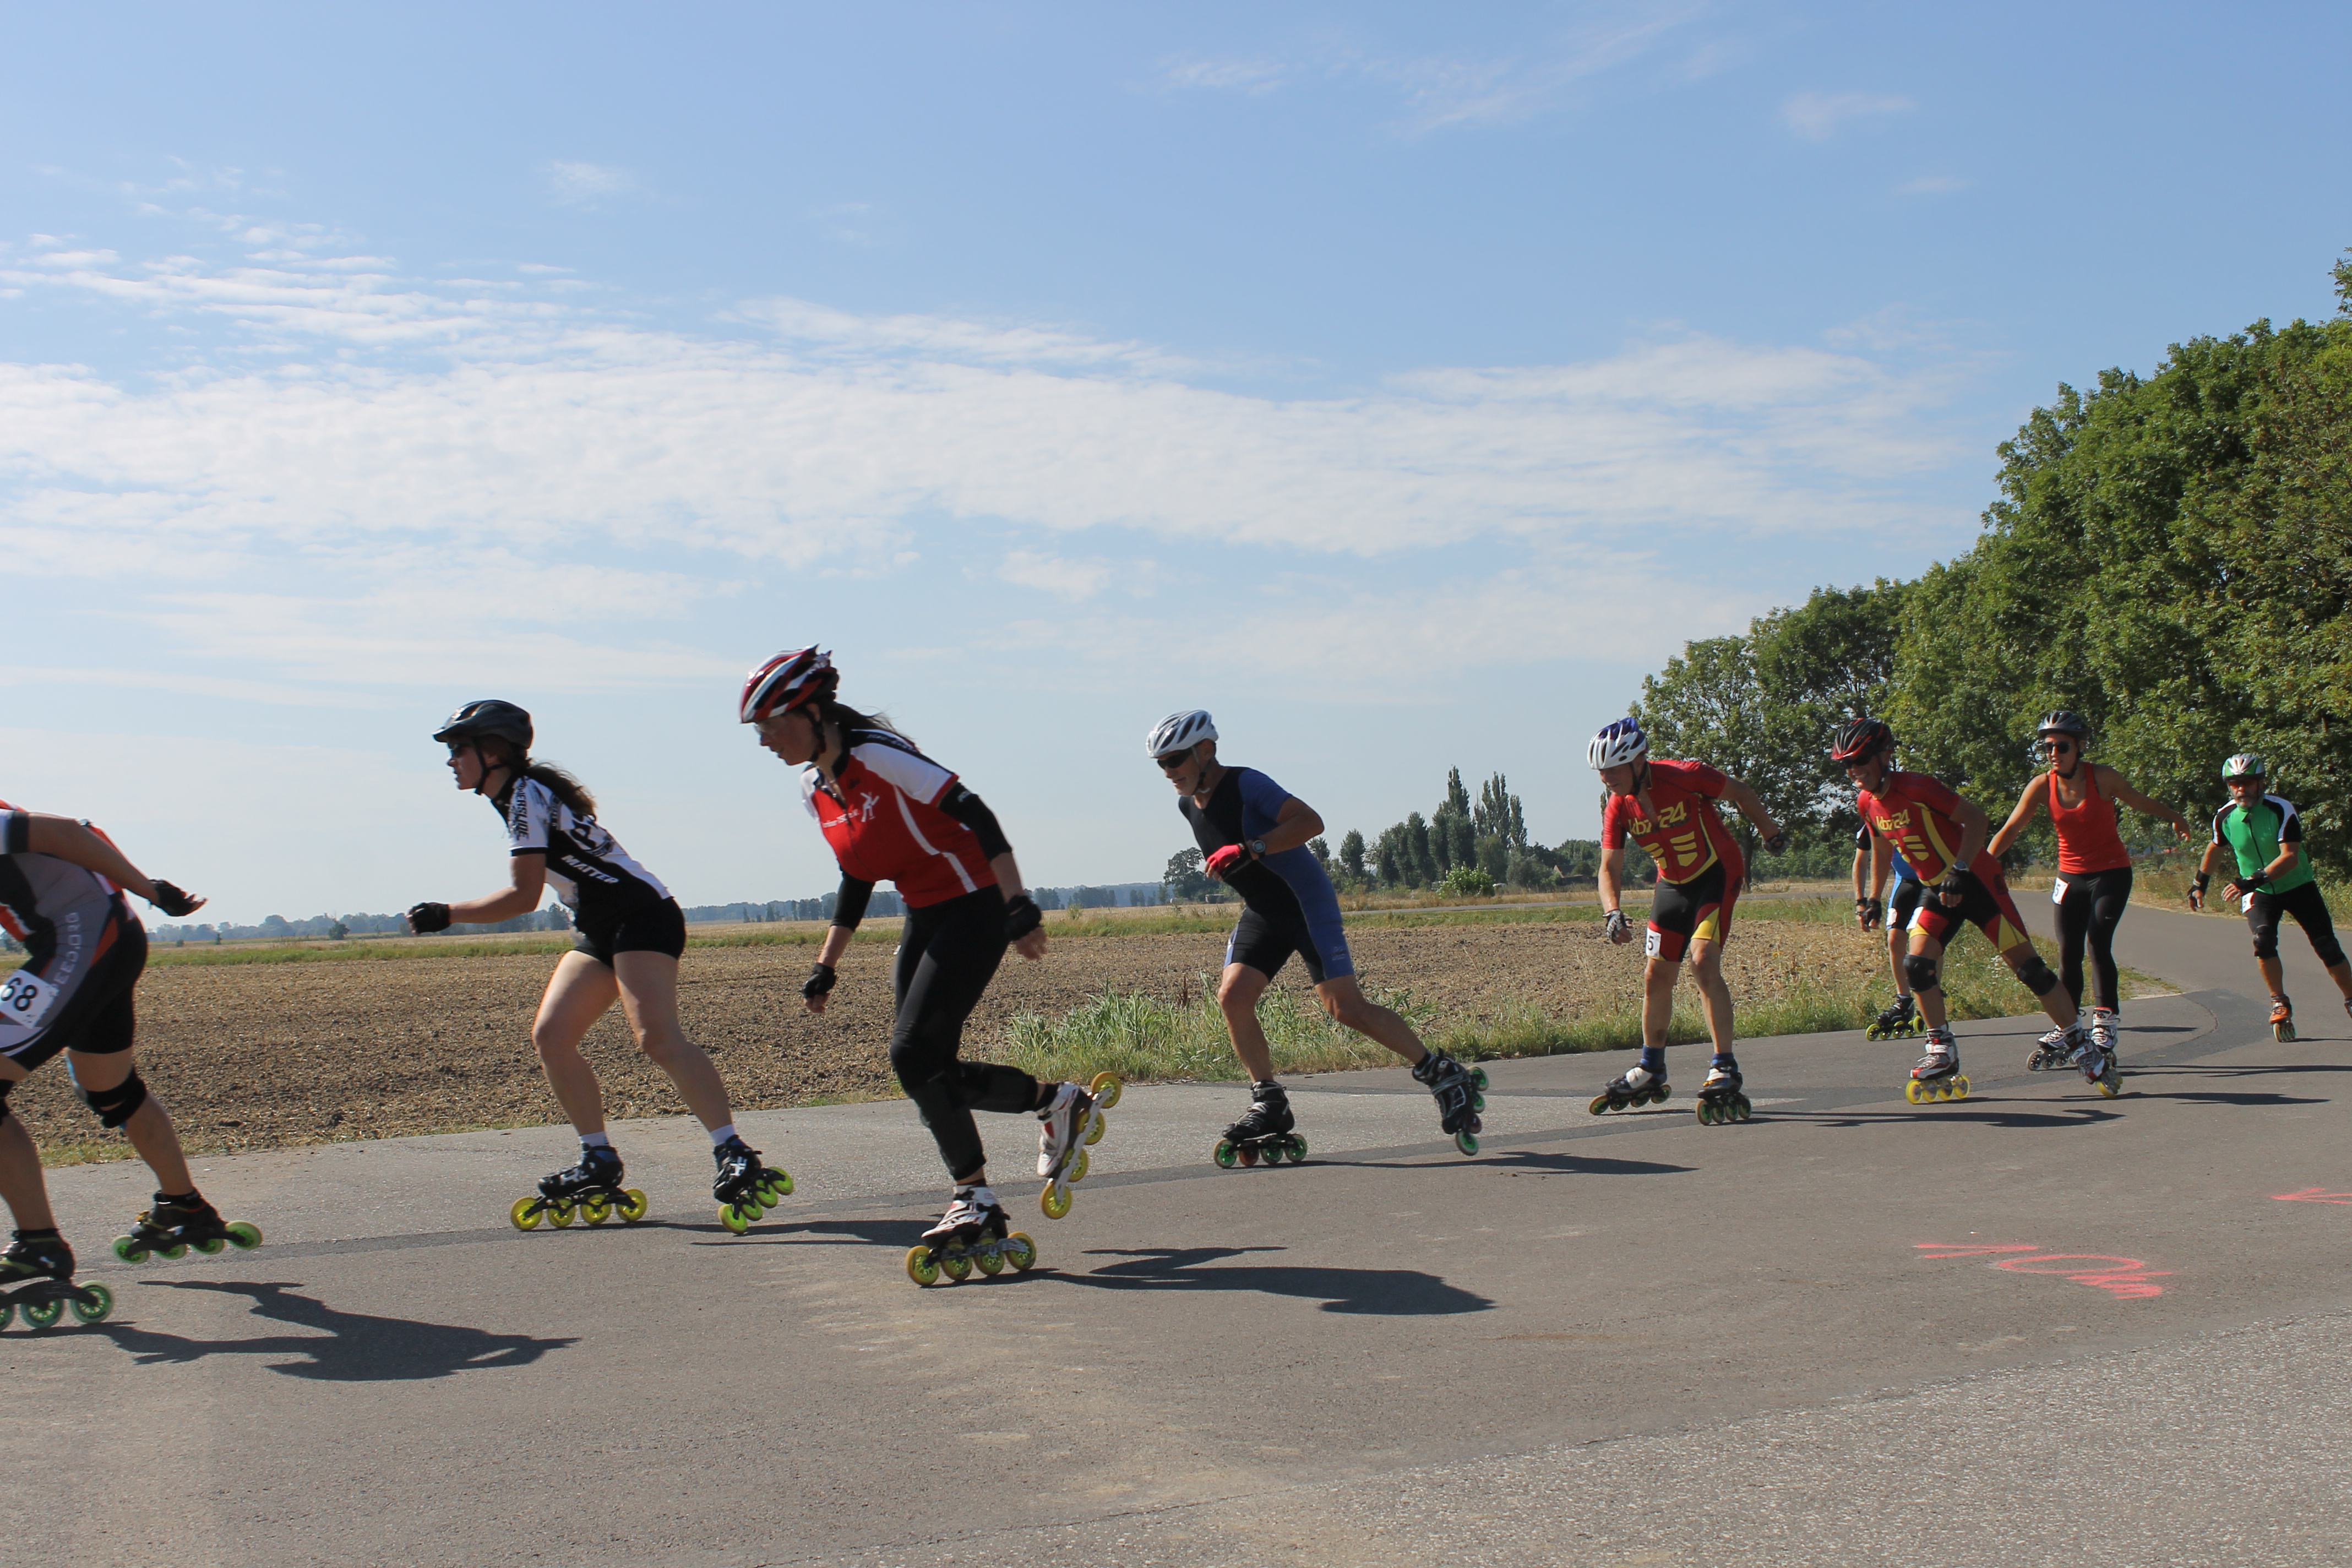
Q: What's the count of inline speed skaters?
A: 9